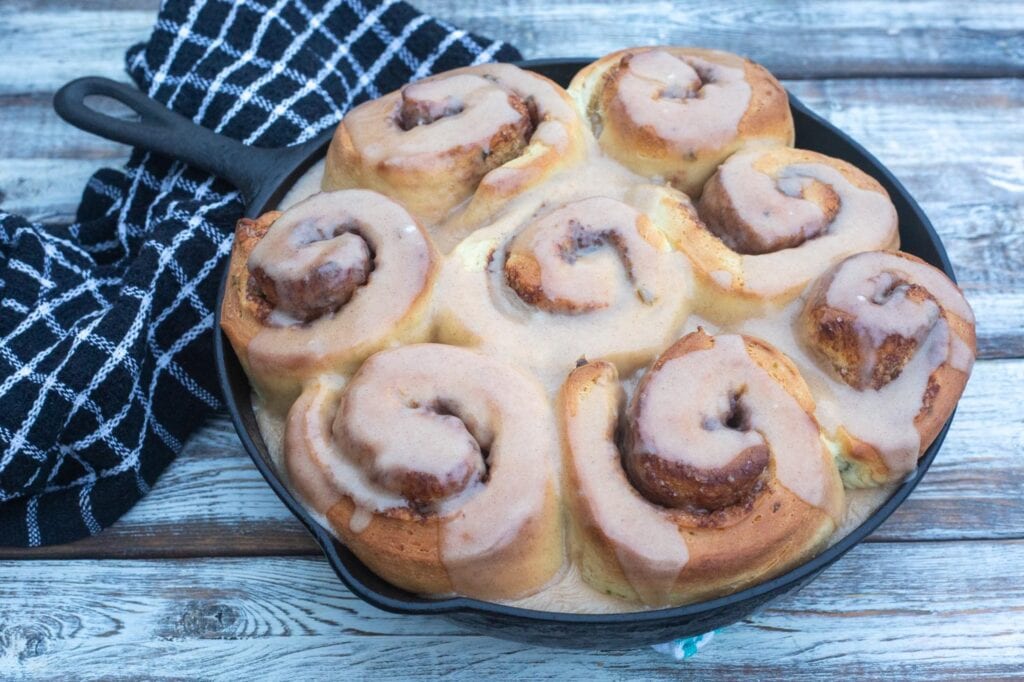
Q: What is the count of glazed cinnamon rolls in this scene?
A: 8